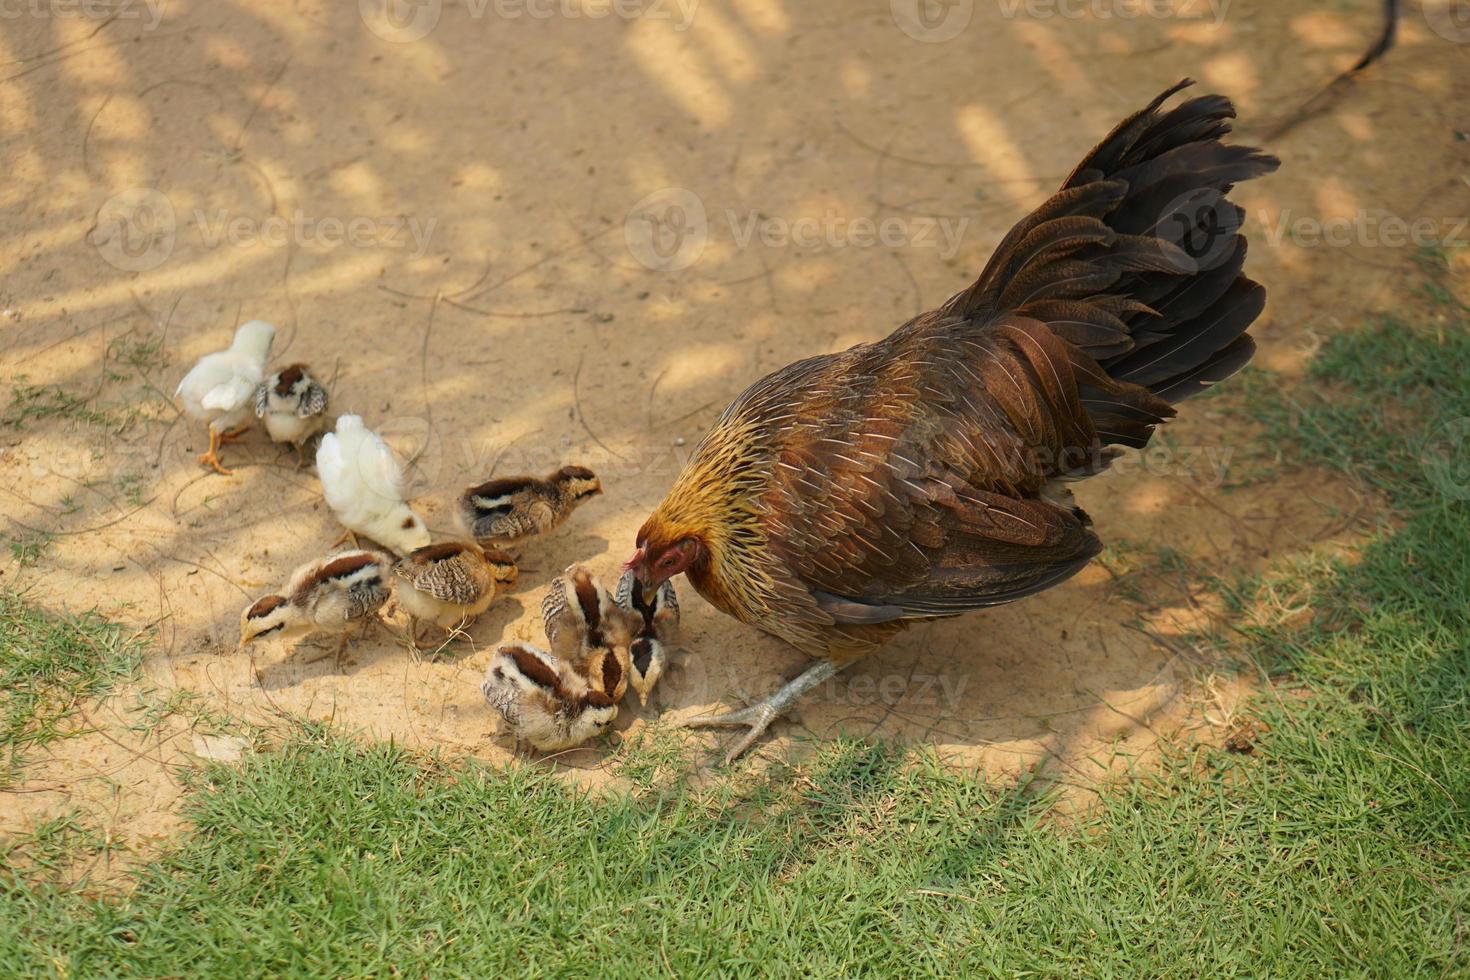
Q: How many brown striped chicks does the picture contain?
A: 7